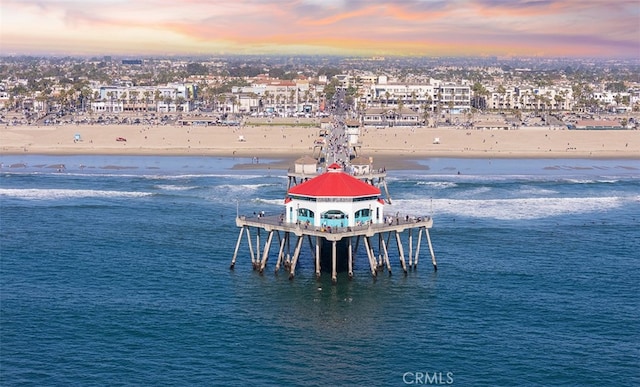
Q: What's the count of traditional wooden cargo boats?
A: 0